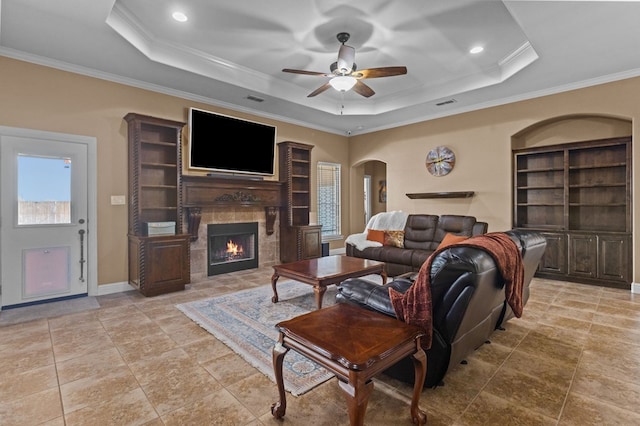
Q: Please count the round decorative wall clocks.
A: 1